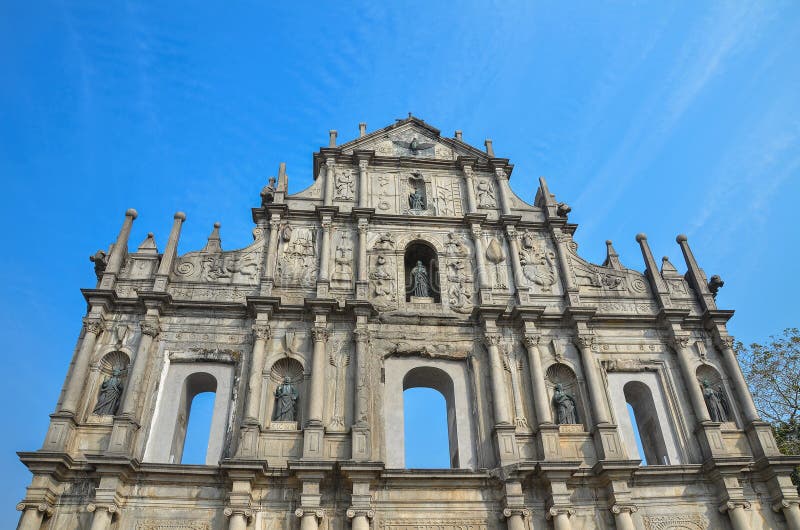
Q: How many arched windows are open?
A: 3